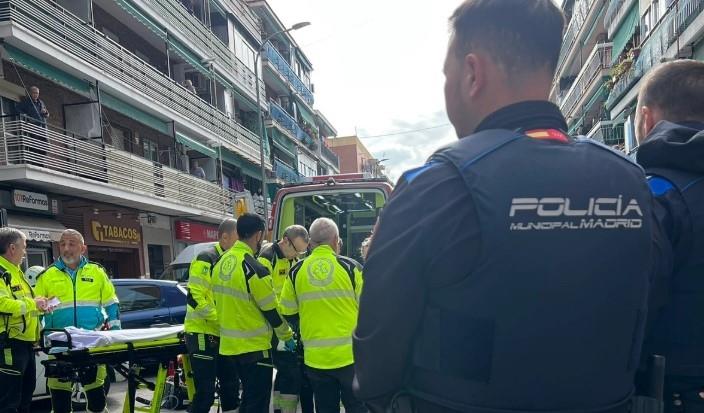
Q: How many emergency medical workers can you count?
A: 6